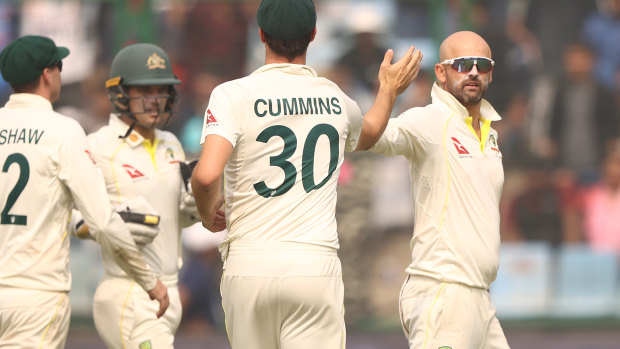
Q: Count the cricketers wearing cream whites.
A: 4